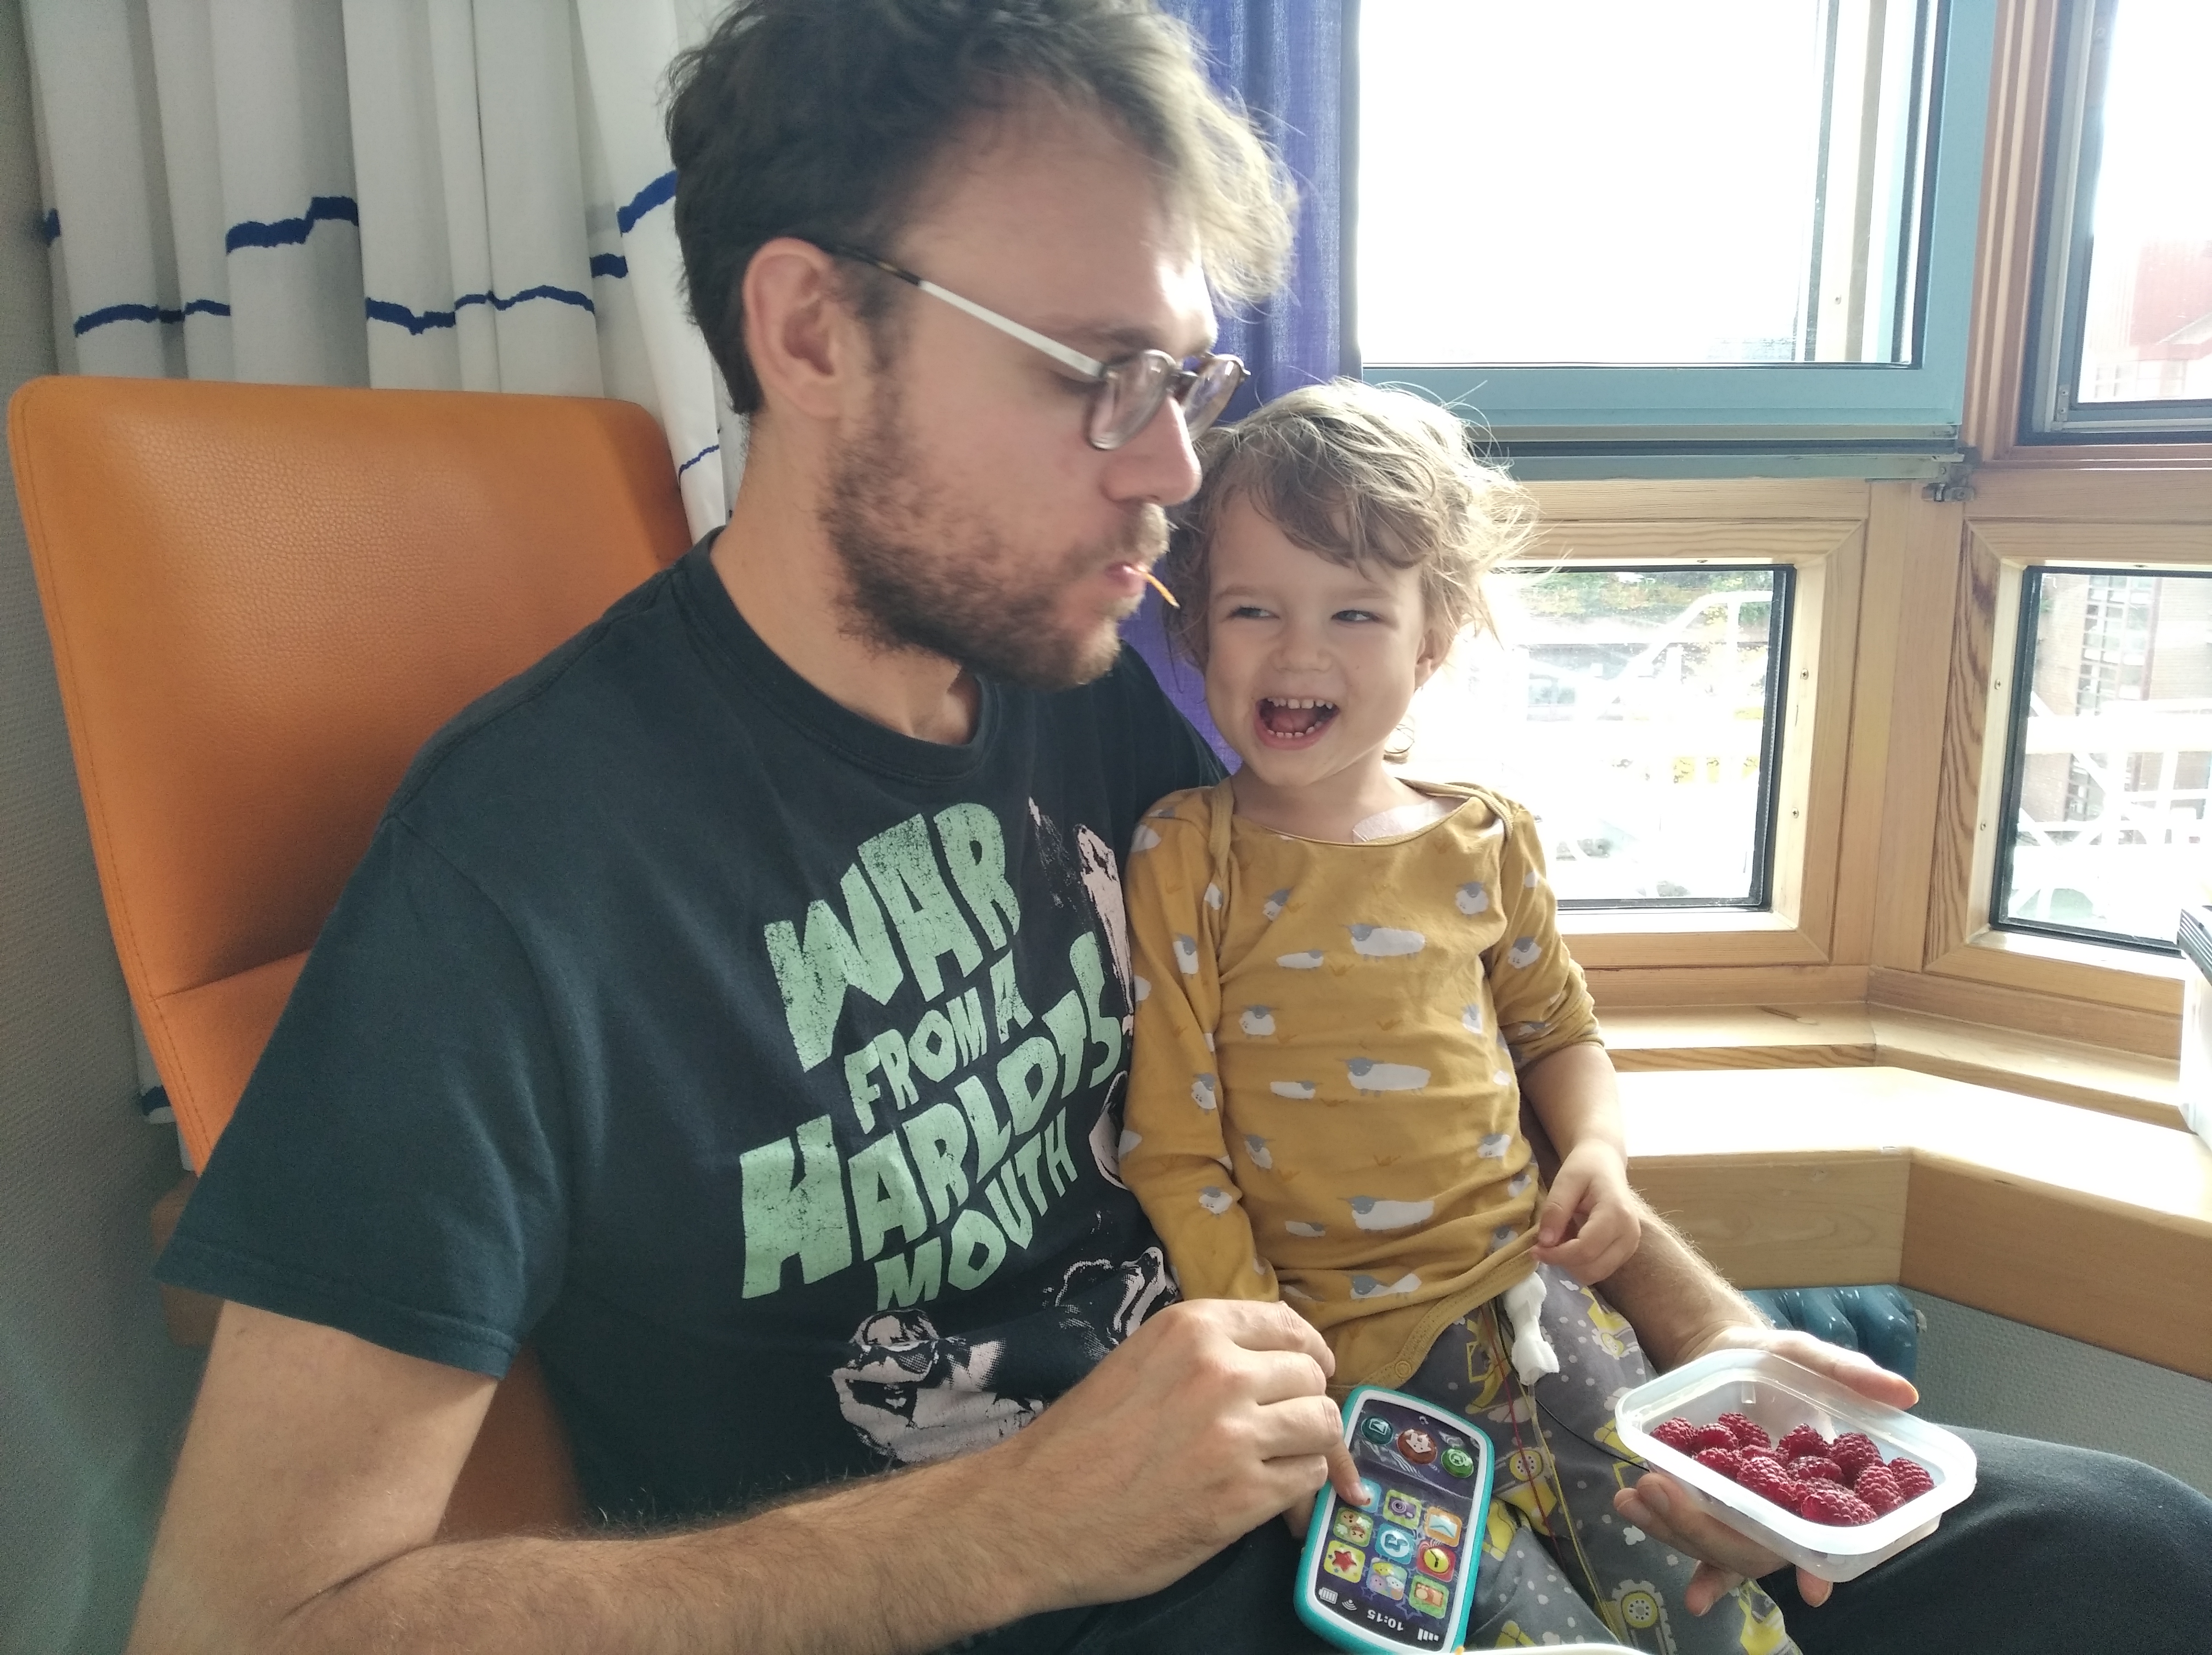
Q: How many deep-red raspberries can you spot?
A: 13